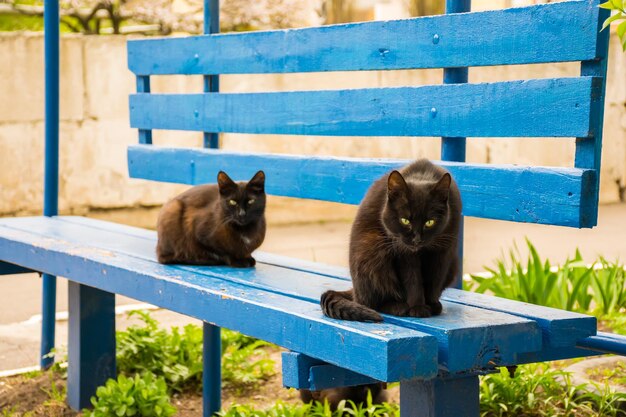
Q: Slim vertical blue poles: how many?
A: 3